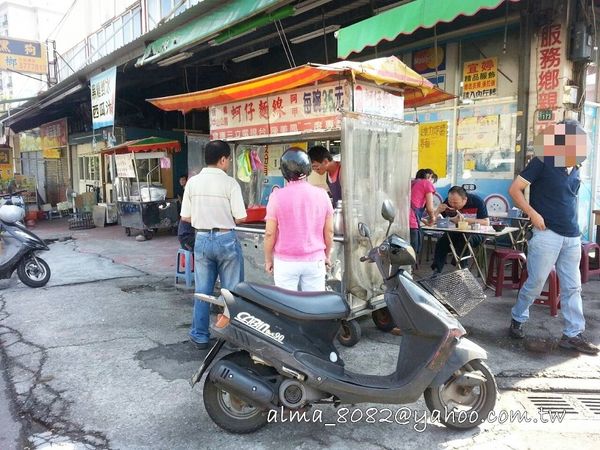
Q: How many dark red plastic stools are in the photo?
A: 3